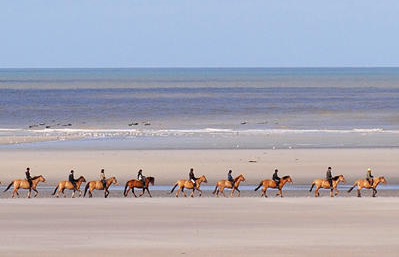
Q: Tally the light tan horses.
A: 8